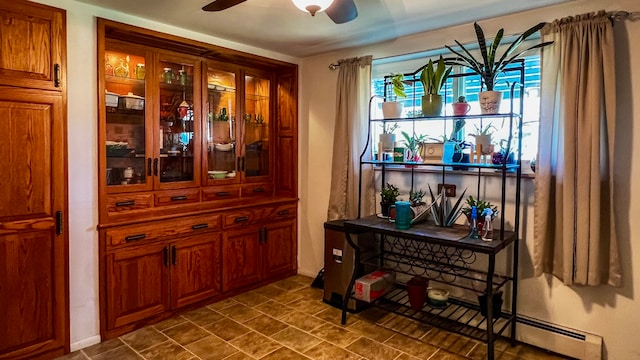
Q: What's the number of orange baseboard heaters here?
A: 0